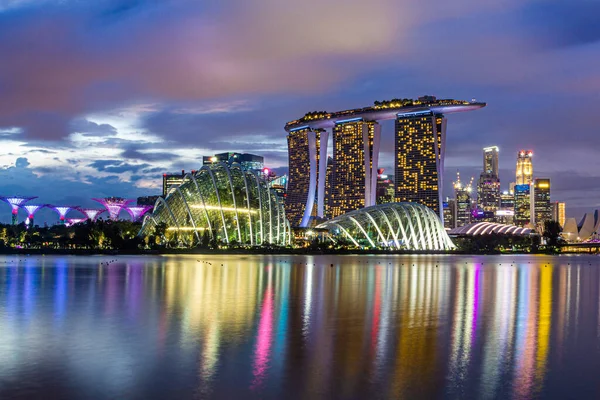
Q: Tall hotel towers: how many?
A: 3